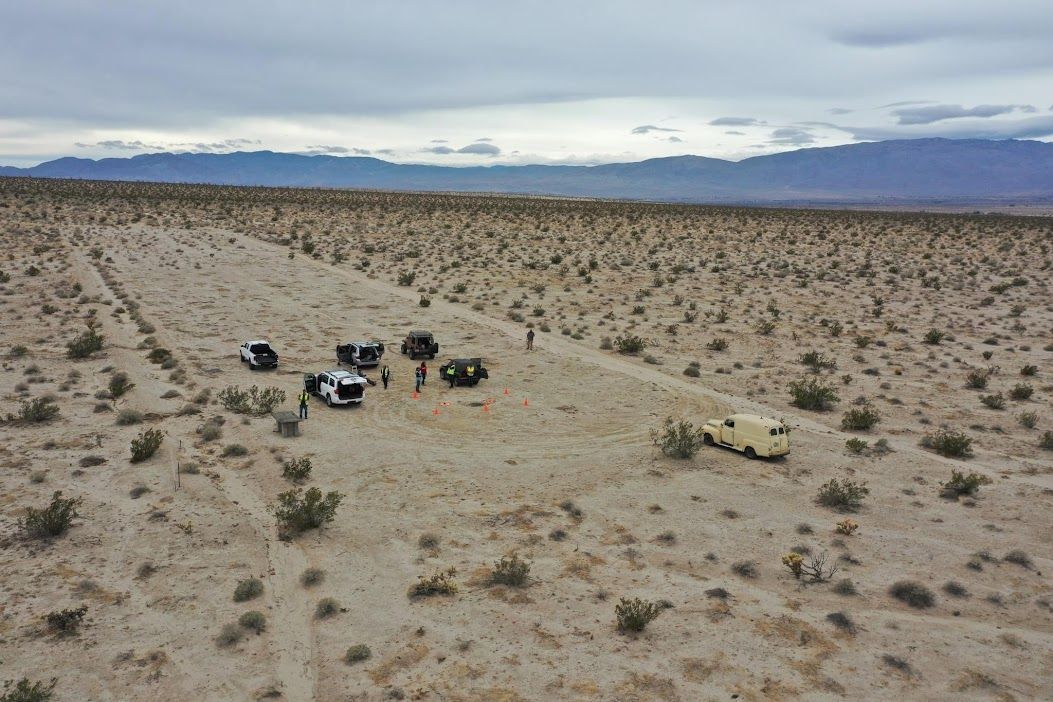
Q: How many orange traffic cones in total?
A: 5